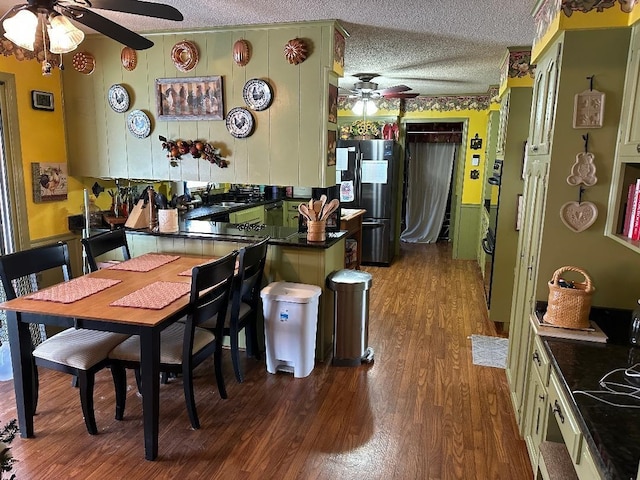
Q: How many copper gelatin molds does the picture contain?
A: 5